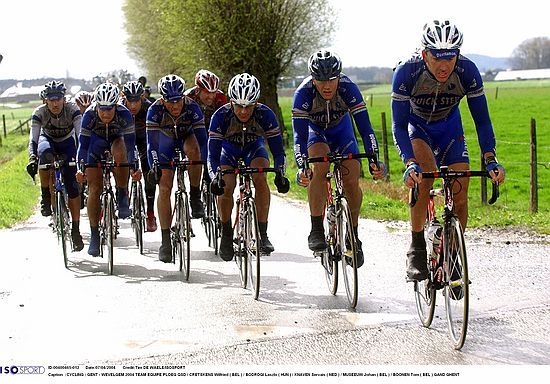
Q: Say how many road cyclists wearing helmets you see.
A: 9